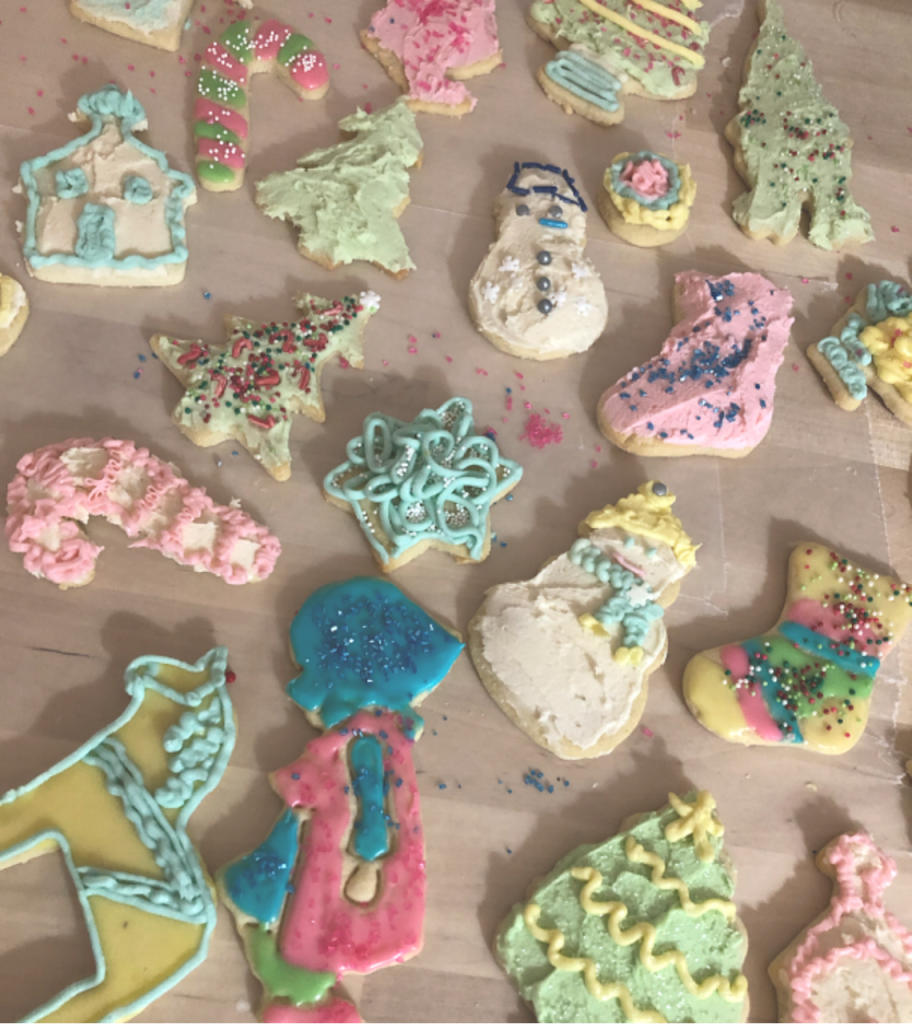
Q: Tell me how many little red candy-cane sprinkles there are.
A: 9